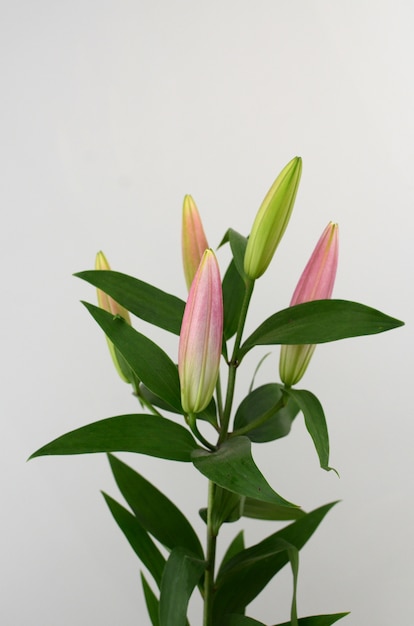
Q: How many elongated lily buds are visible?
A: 5